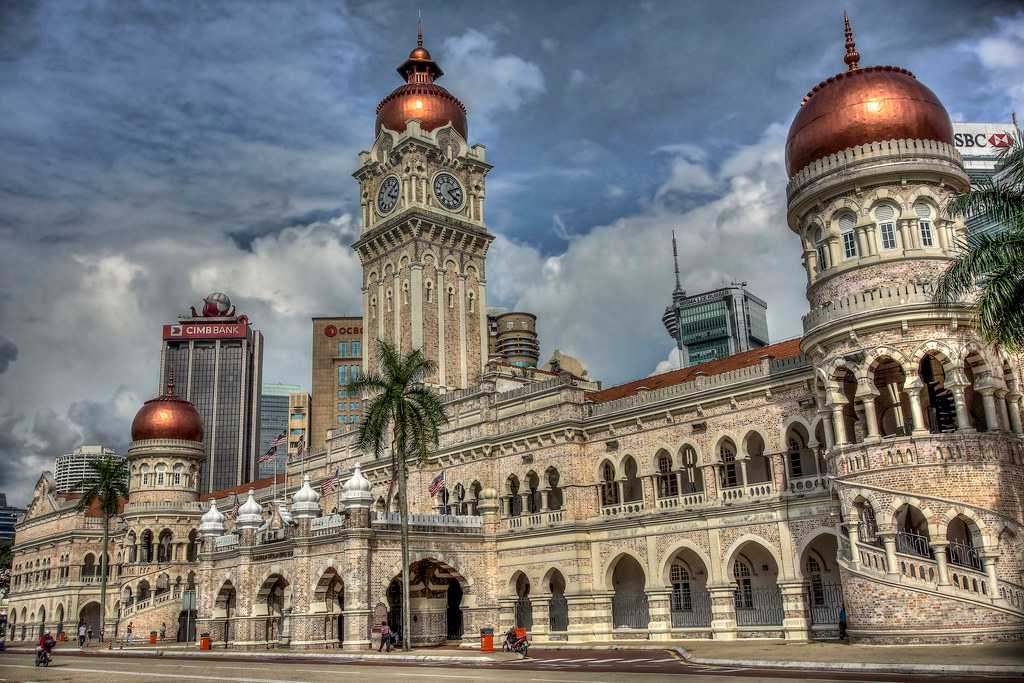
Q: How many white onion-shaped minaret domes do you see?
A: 4